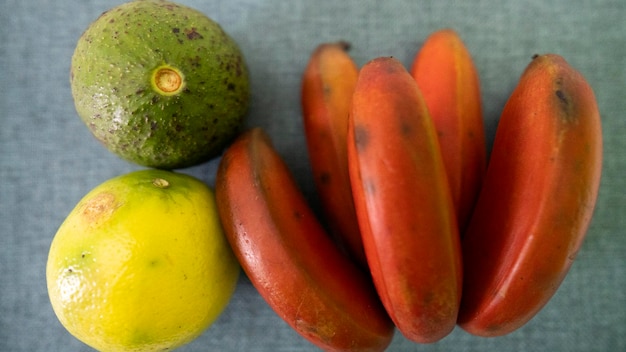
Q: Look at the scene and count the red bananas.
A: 5